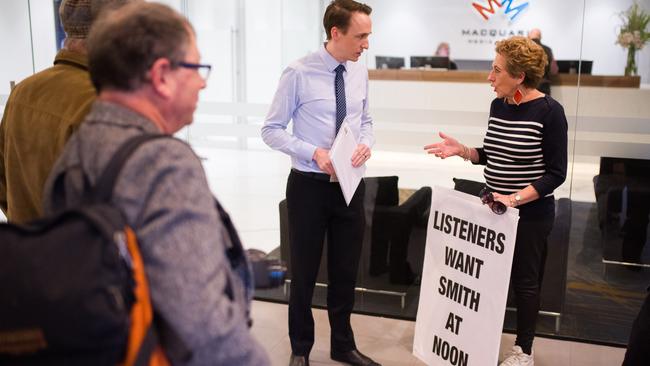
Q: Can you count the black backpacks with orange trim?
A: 1